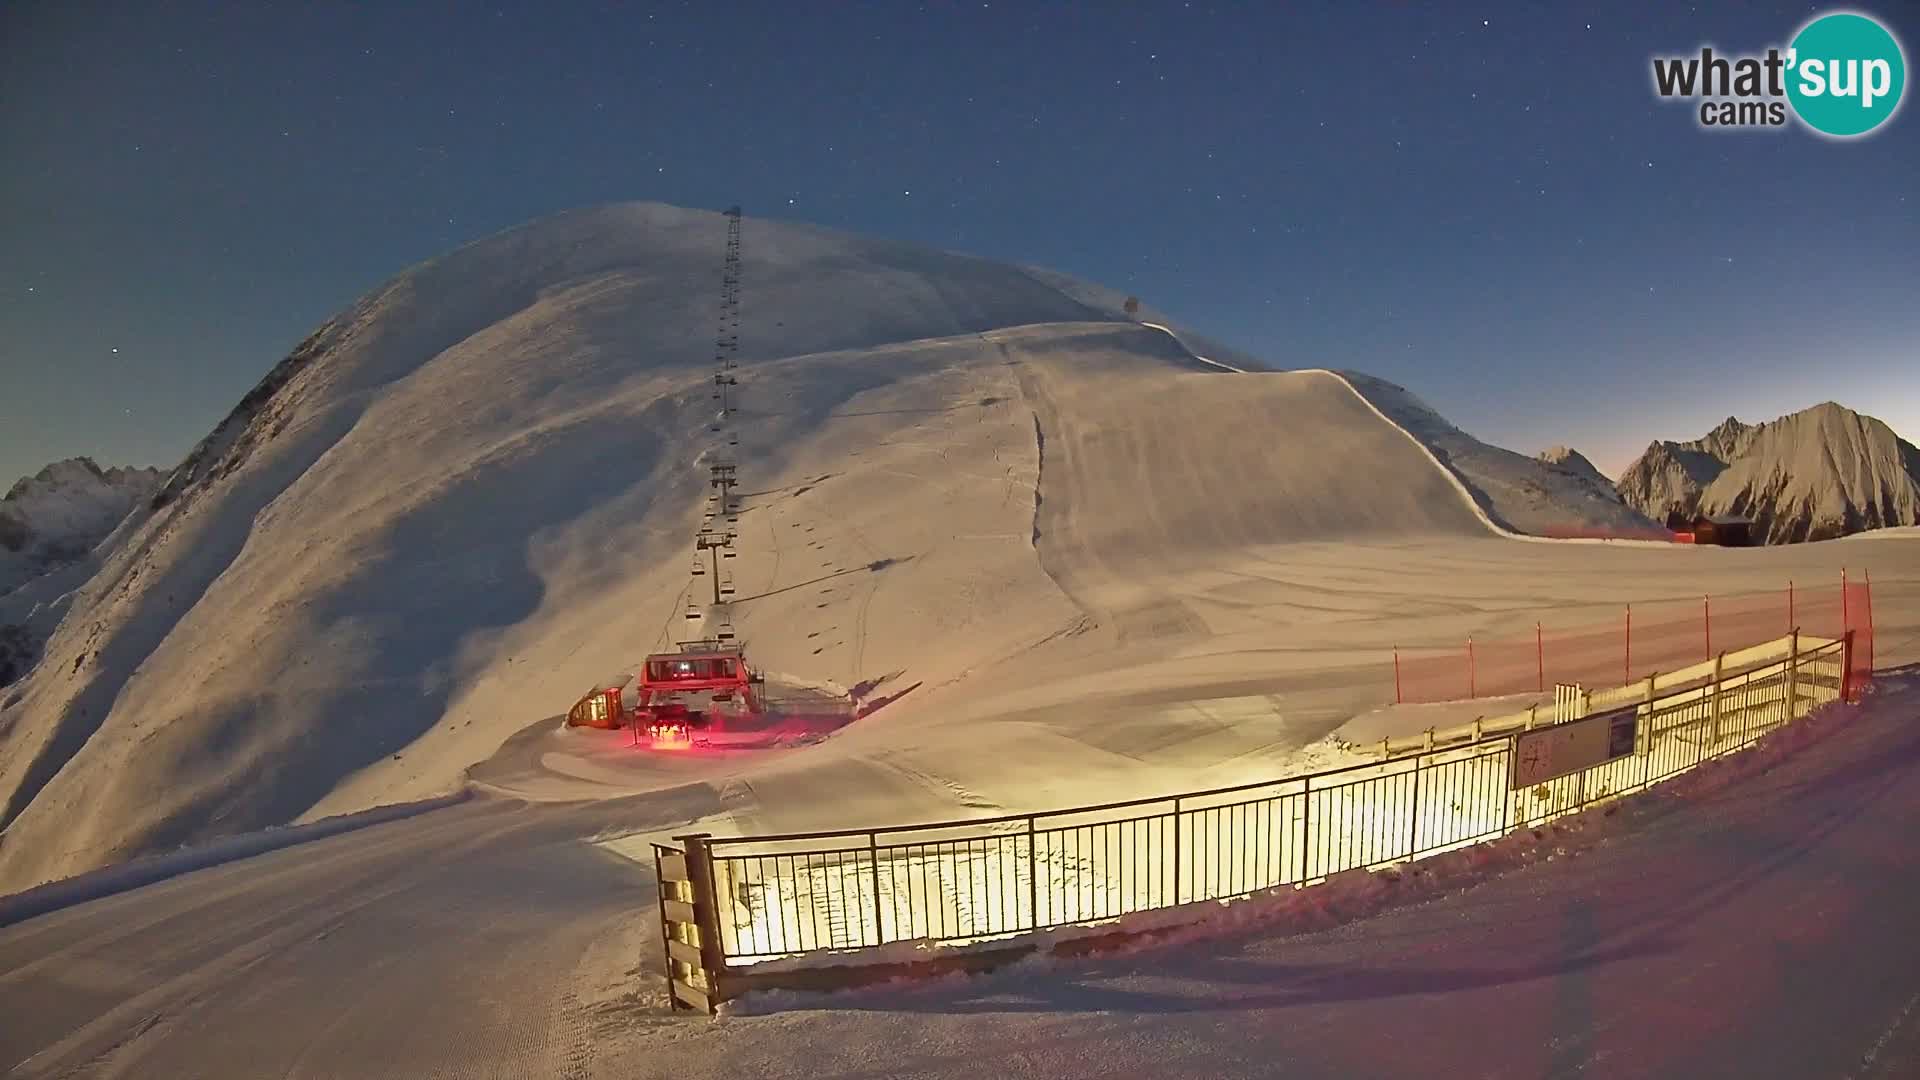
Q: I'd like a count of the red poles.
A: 8